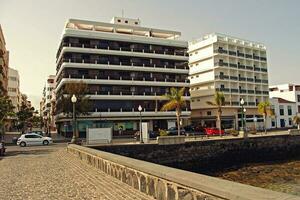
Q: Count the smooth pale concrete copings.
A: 1